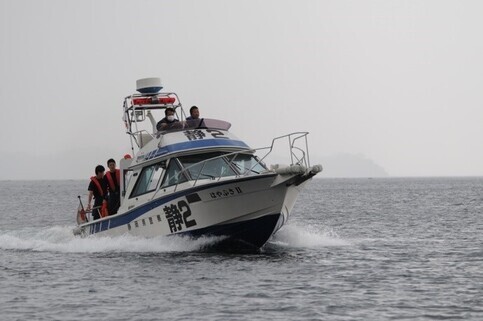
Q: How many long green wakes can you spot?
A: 0